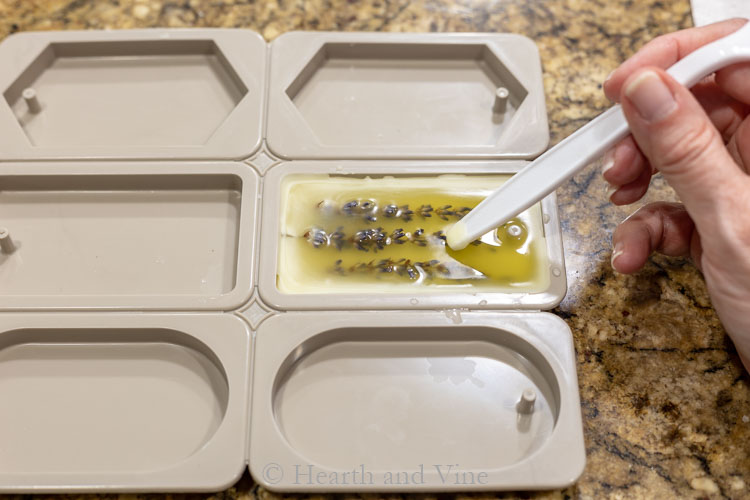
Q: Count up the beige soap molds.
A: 6